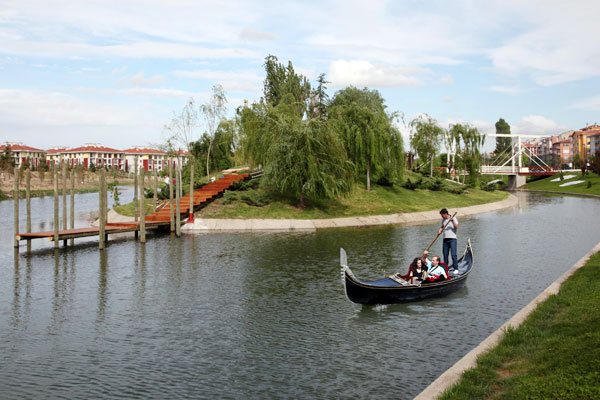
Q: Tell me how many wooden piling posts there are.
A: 13